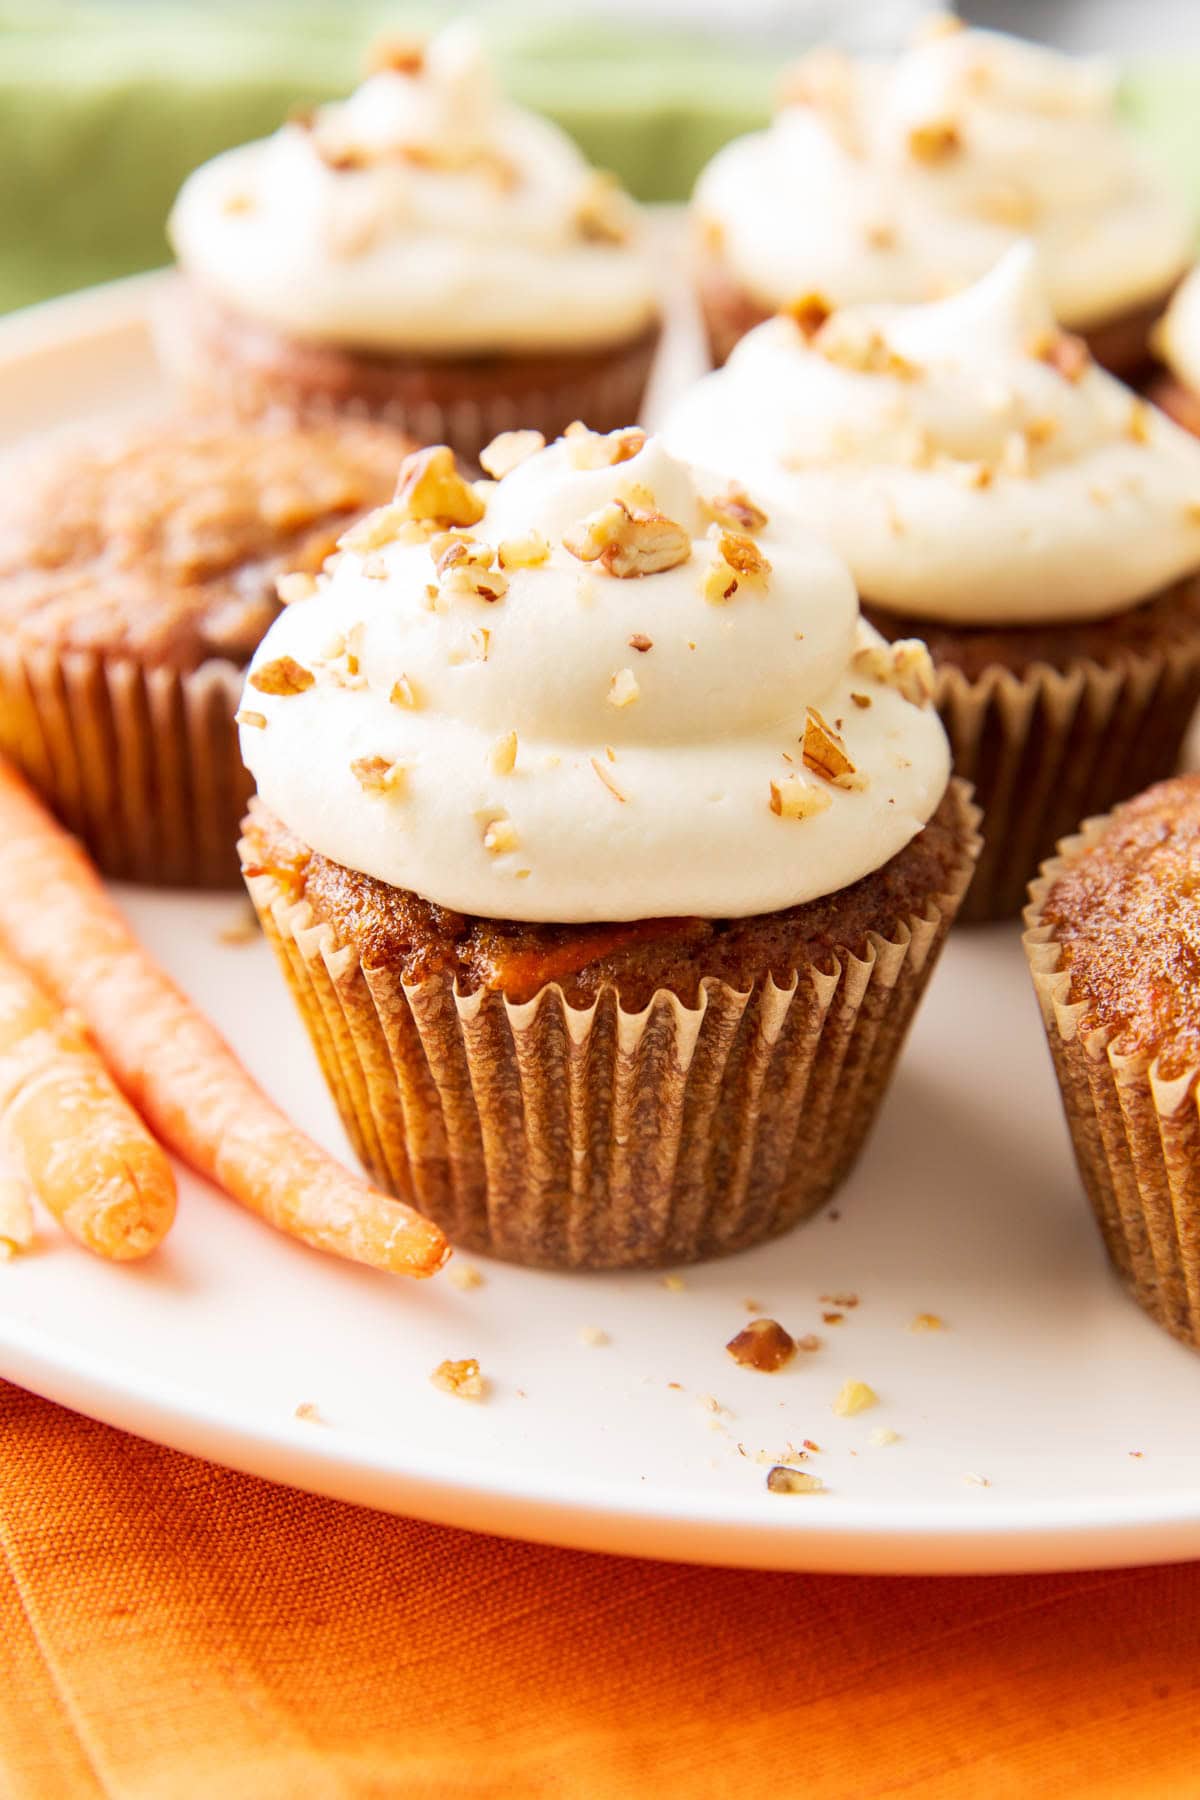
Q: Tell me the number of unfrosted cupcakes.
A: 2